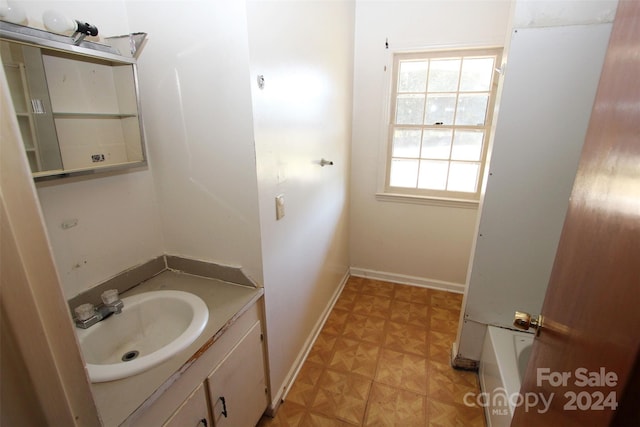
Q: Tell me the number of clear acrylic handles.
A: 2